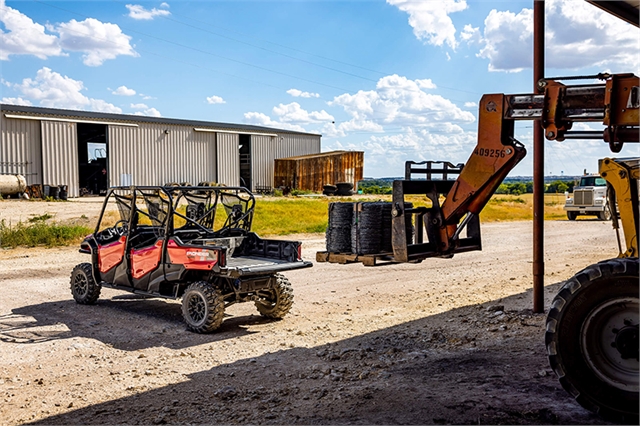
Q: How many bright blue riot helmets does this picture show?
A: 0